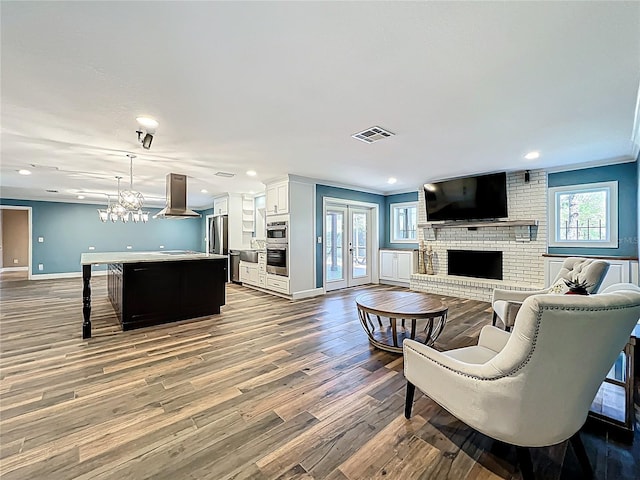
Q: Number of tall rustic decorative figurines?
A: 2